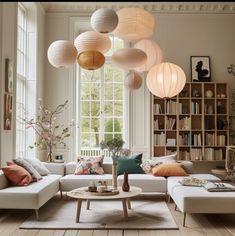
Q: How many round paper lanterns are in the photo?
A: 9